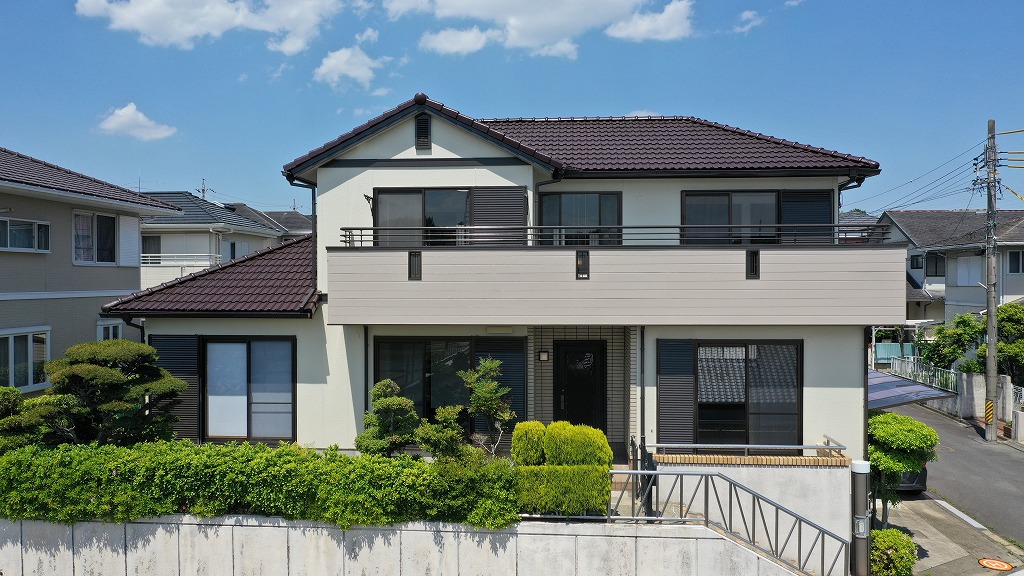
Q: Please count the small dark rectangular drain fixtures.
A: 3